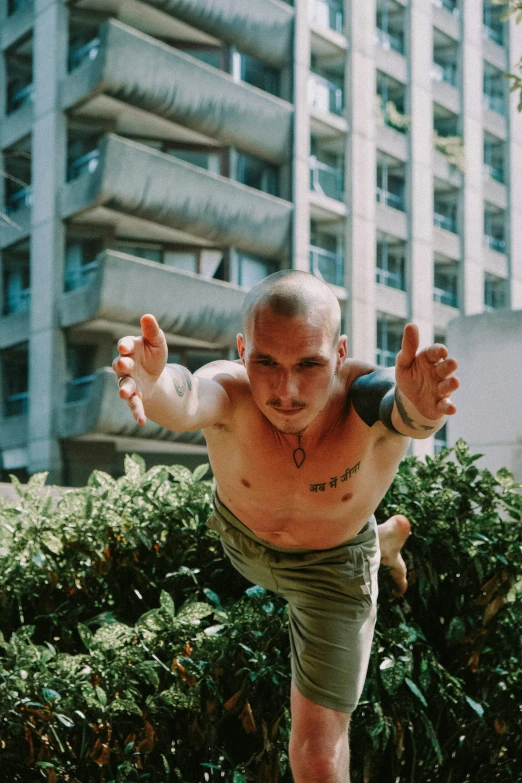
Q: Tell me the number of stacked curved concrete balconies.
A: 5